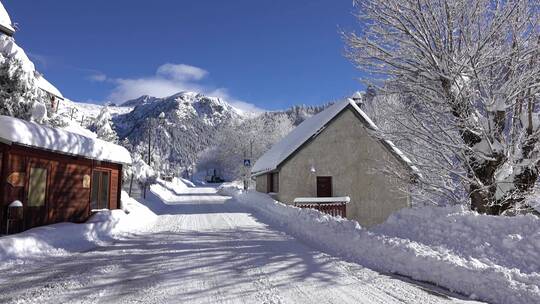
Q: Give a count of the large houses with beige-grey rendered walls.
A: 1